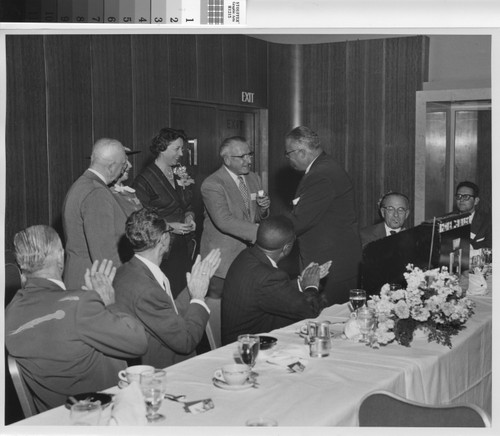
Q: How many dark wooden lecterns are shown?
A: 1